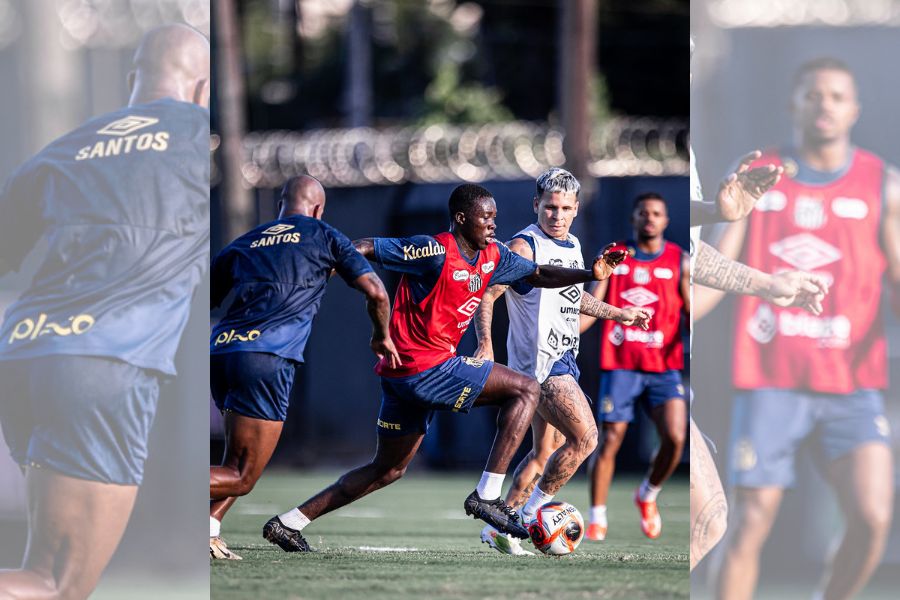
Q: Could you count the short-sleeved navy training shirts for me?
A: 2